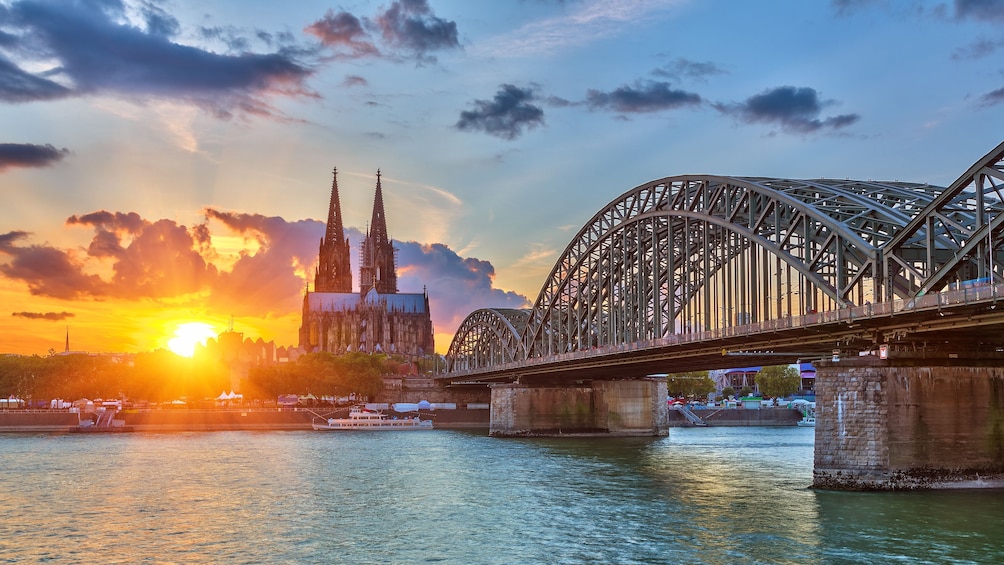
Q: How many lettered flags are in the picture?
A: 0